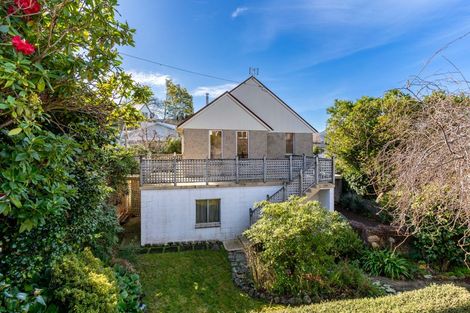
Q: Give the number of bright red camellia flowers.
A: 2